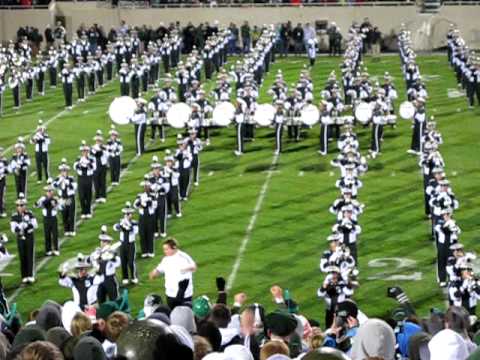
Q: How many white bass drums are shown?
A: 7